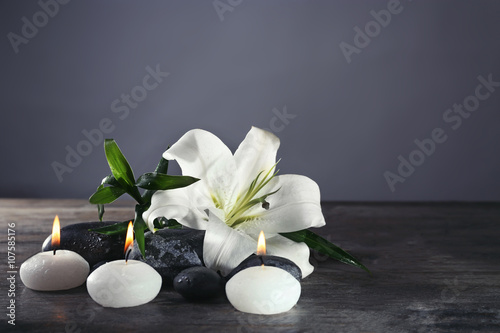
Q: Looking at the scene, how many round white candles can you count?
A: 3